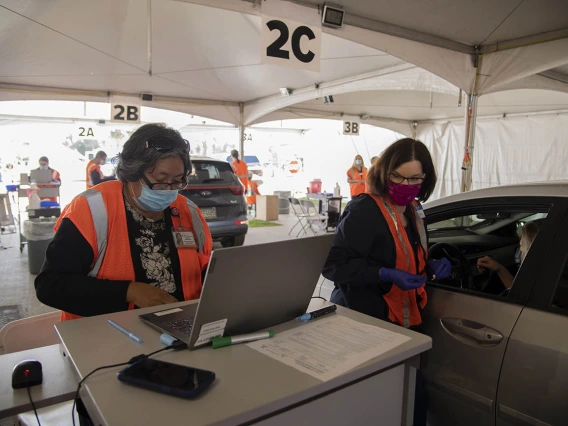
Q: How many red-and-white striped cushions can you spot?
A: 0